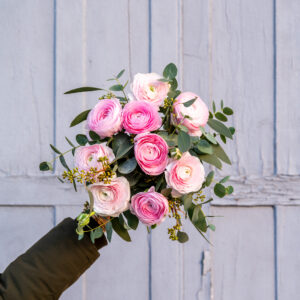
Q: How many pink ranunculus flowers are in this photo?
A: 9